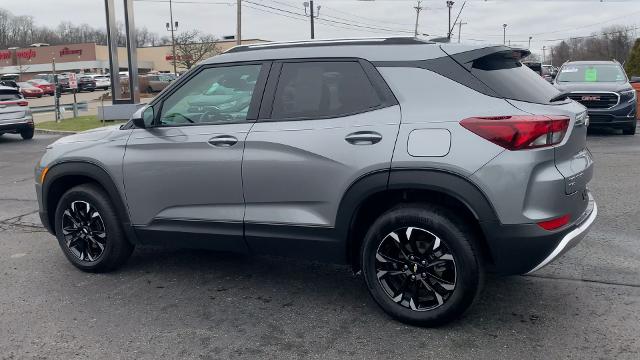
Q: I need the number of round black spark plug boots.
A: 0